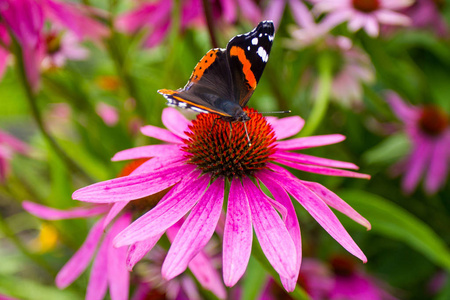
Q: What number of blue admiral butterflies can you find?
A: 0